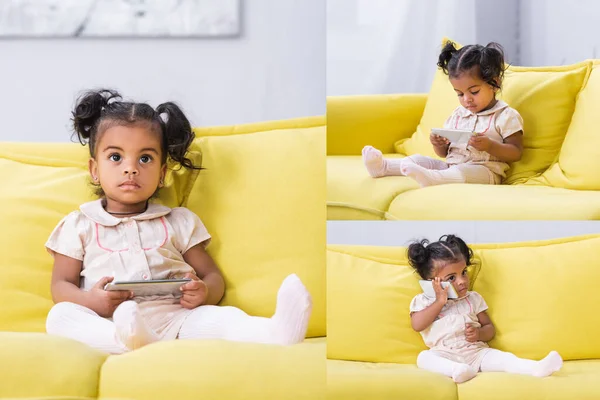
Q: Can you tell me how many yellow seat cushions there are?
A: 6